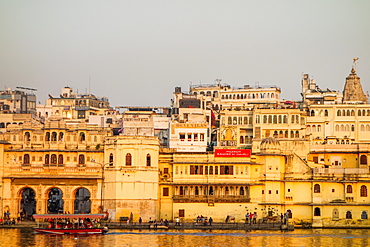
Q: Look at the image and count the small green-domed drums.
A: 0